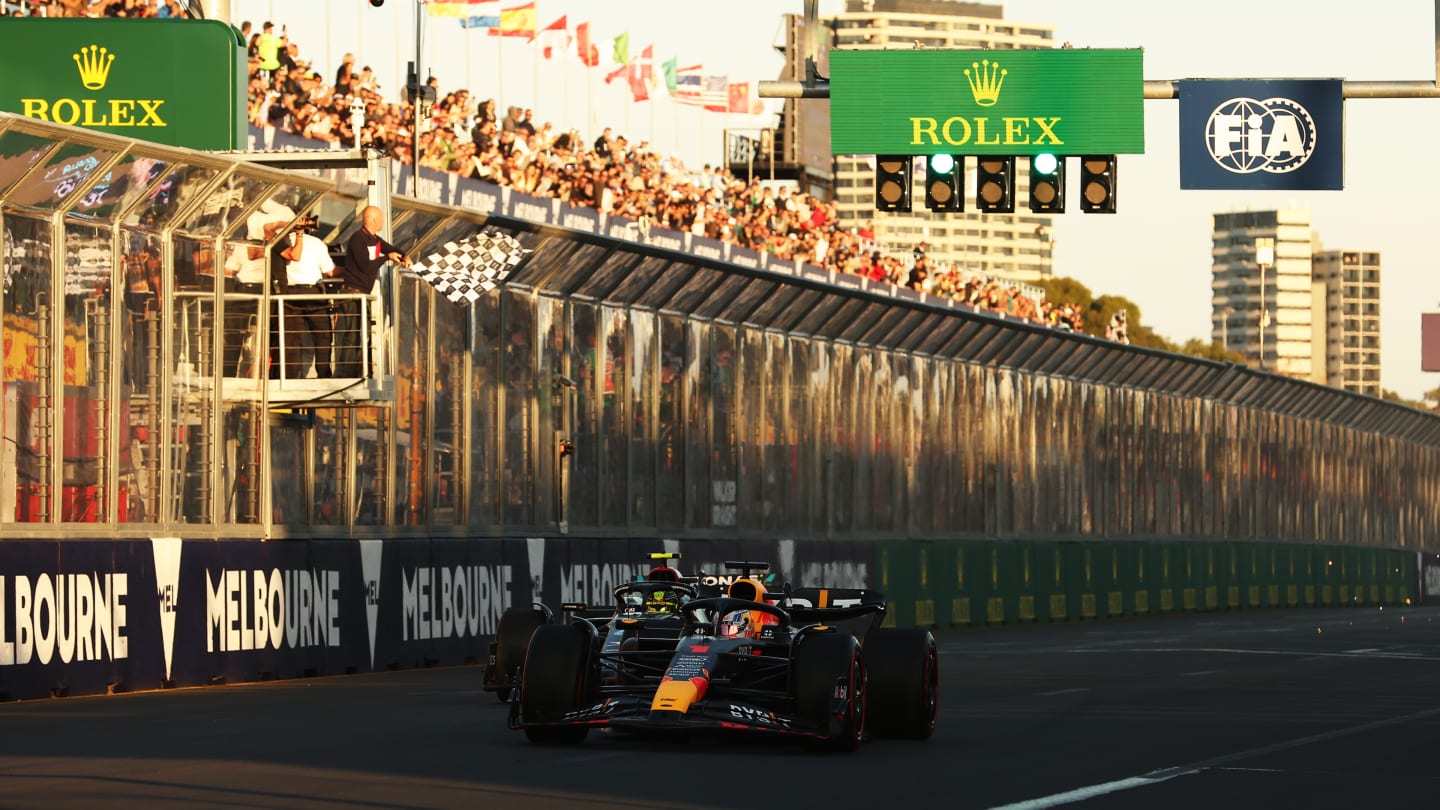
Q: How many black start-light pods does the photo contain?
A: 5